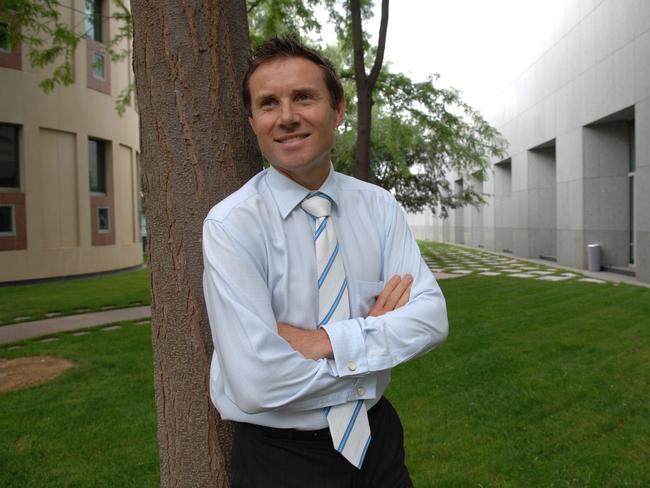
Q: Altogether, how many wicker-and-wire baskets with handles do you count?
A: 0